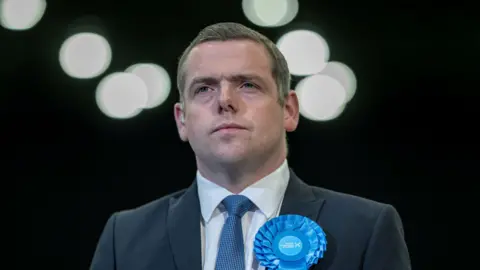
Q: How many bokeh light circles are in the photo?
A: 8